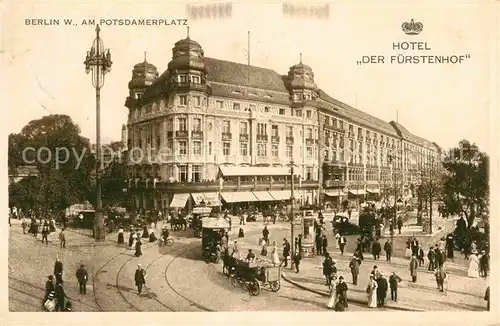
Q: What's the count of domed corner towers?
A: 3